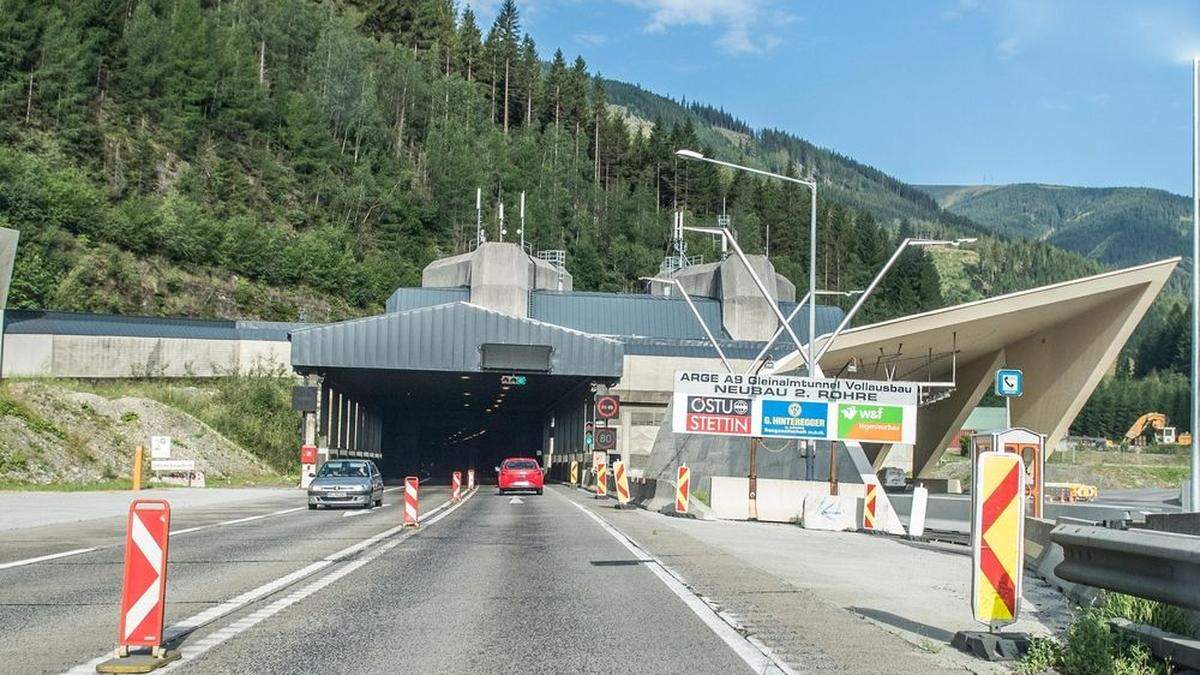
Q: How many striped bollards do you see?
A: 10